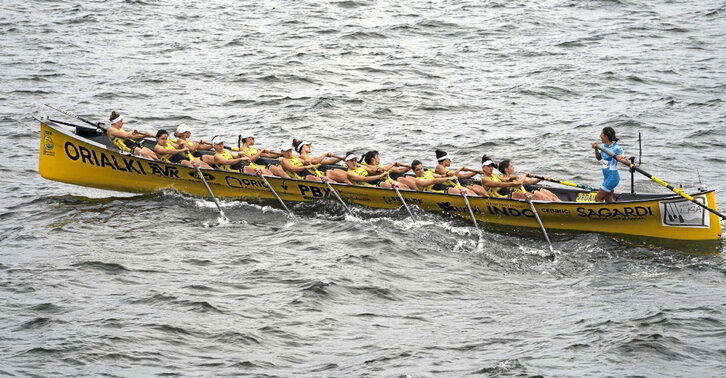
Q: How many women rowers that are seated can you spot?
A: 13